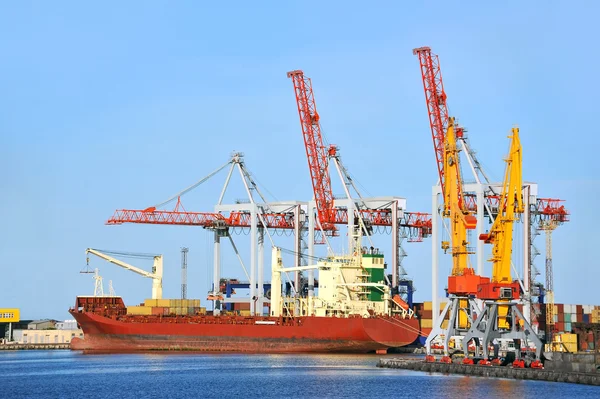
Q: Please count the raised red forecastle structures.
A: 1